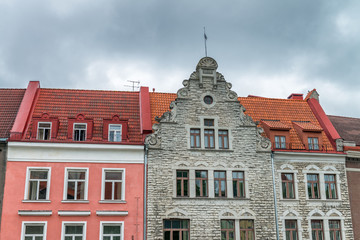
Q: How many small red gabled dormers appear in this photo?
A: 3